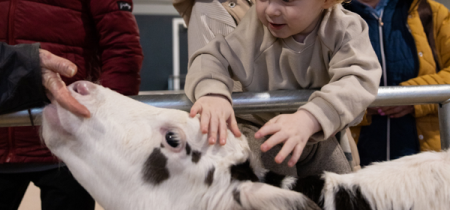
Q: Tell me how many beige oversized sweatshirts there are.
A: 1